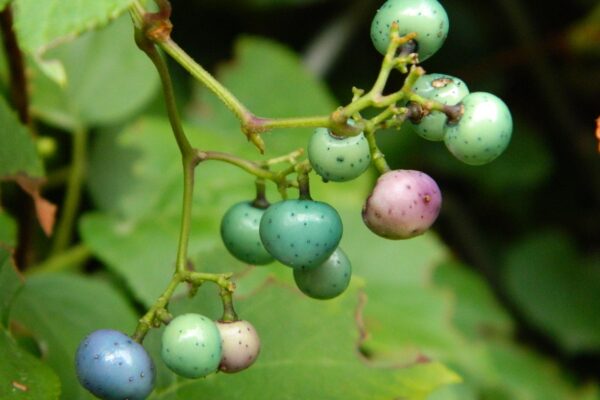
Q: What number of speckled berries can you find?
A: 11